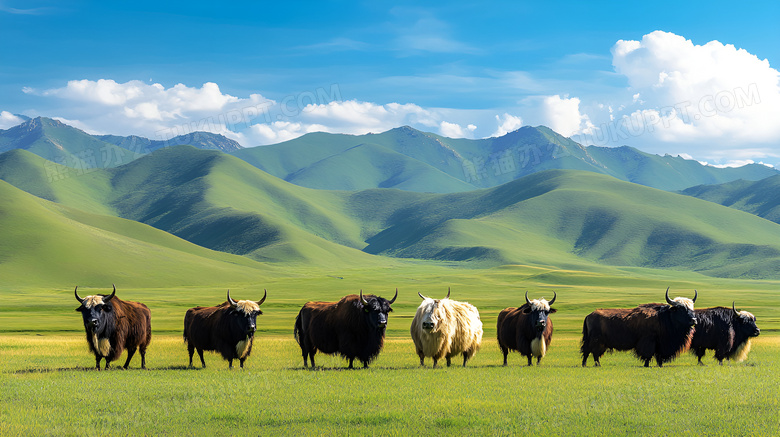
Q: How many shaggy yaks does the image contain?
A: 7